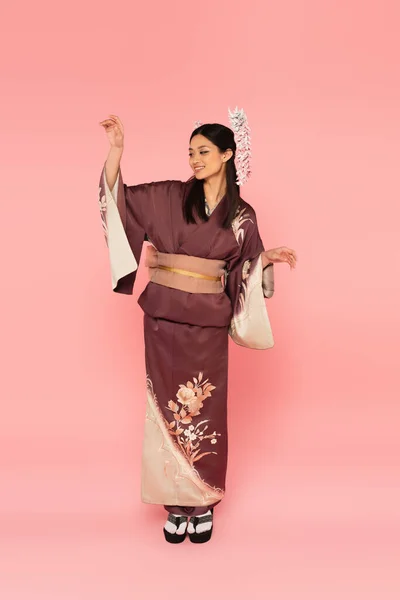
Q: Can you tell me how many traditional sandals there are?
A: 2